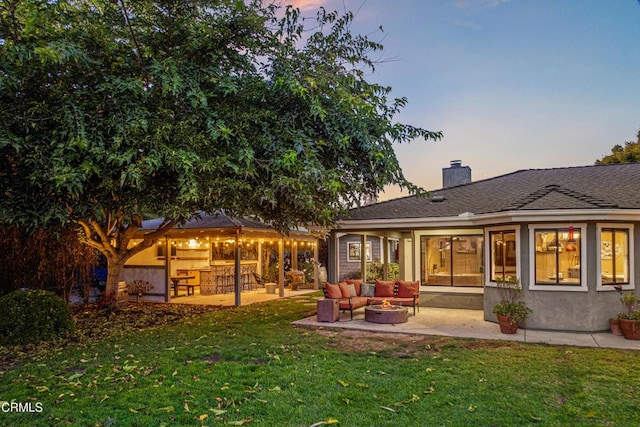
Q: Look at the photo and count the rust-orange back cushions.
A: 5